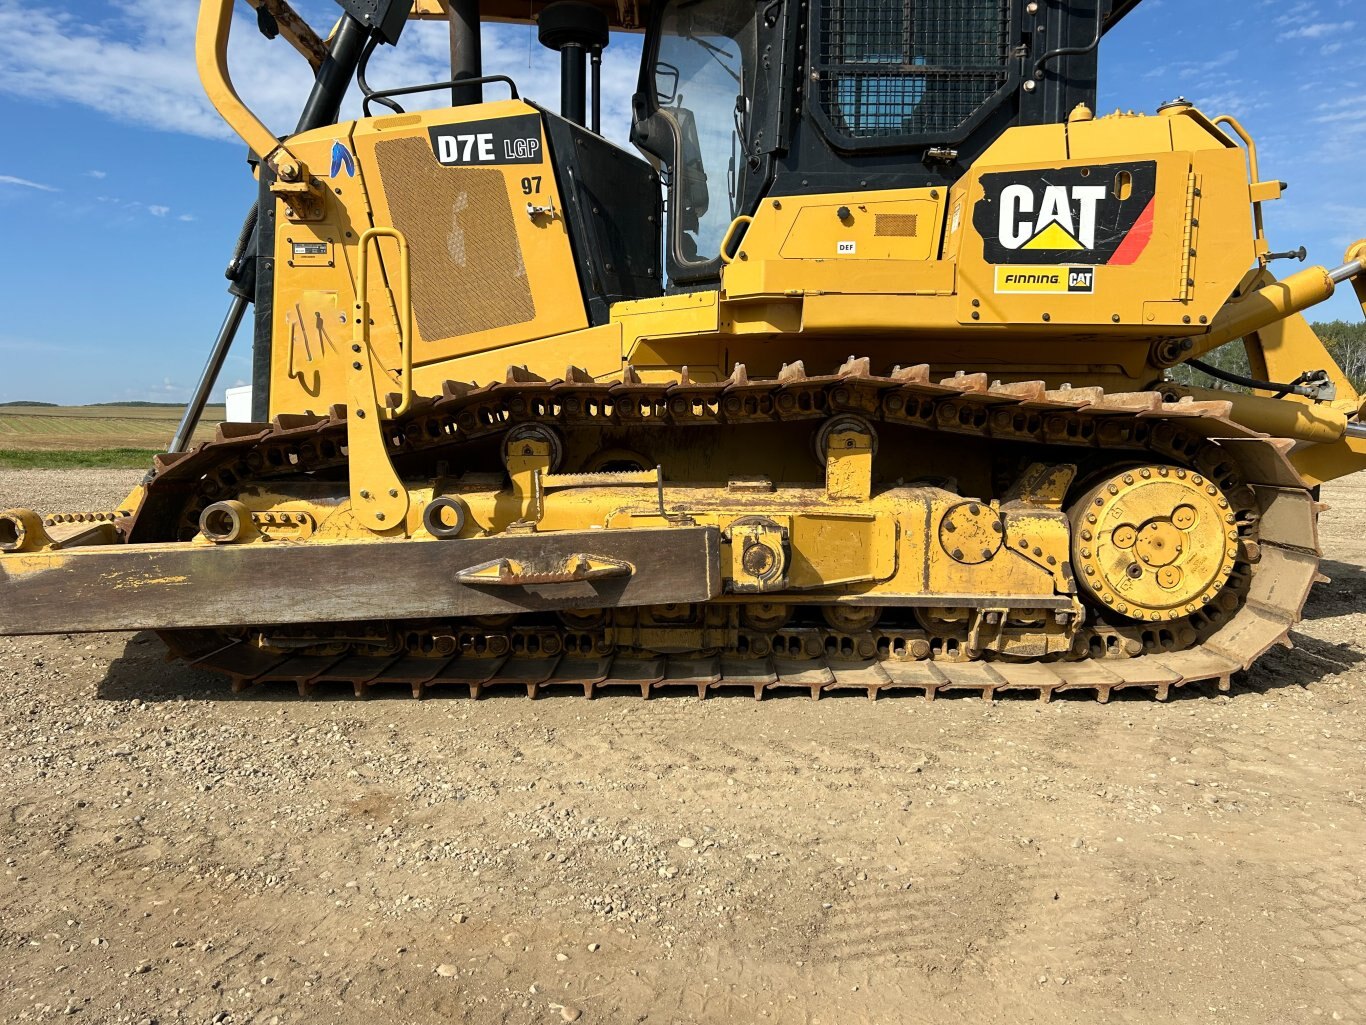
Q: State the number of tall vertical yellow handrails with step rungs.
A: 1